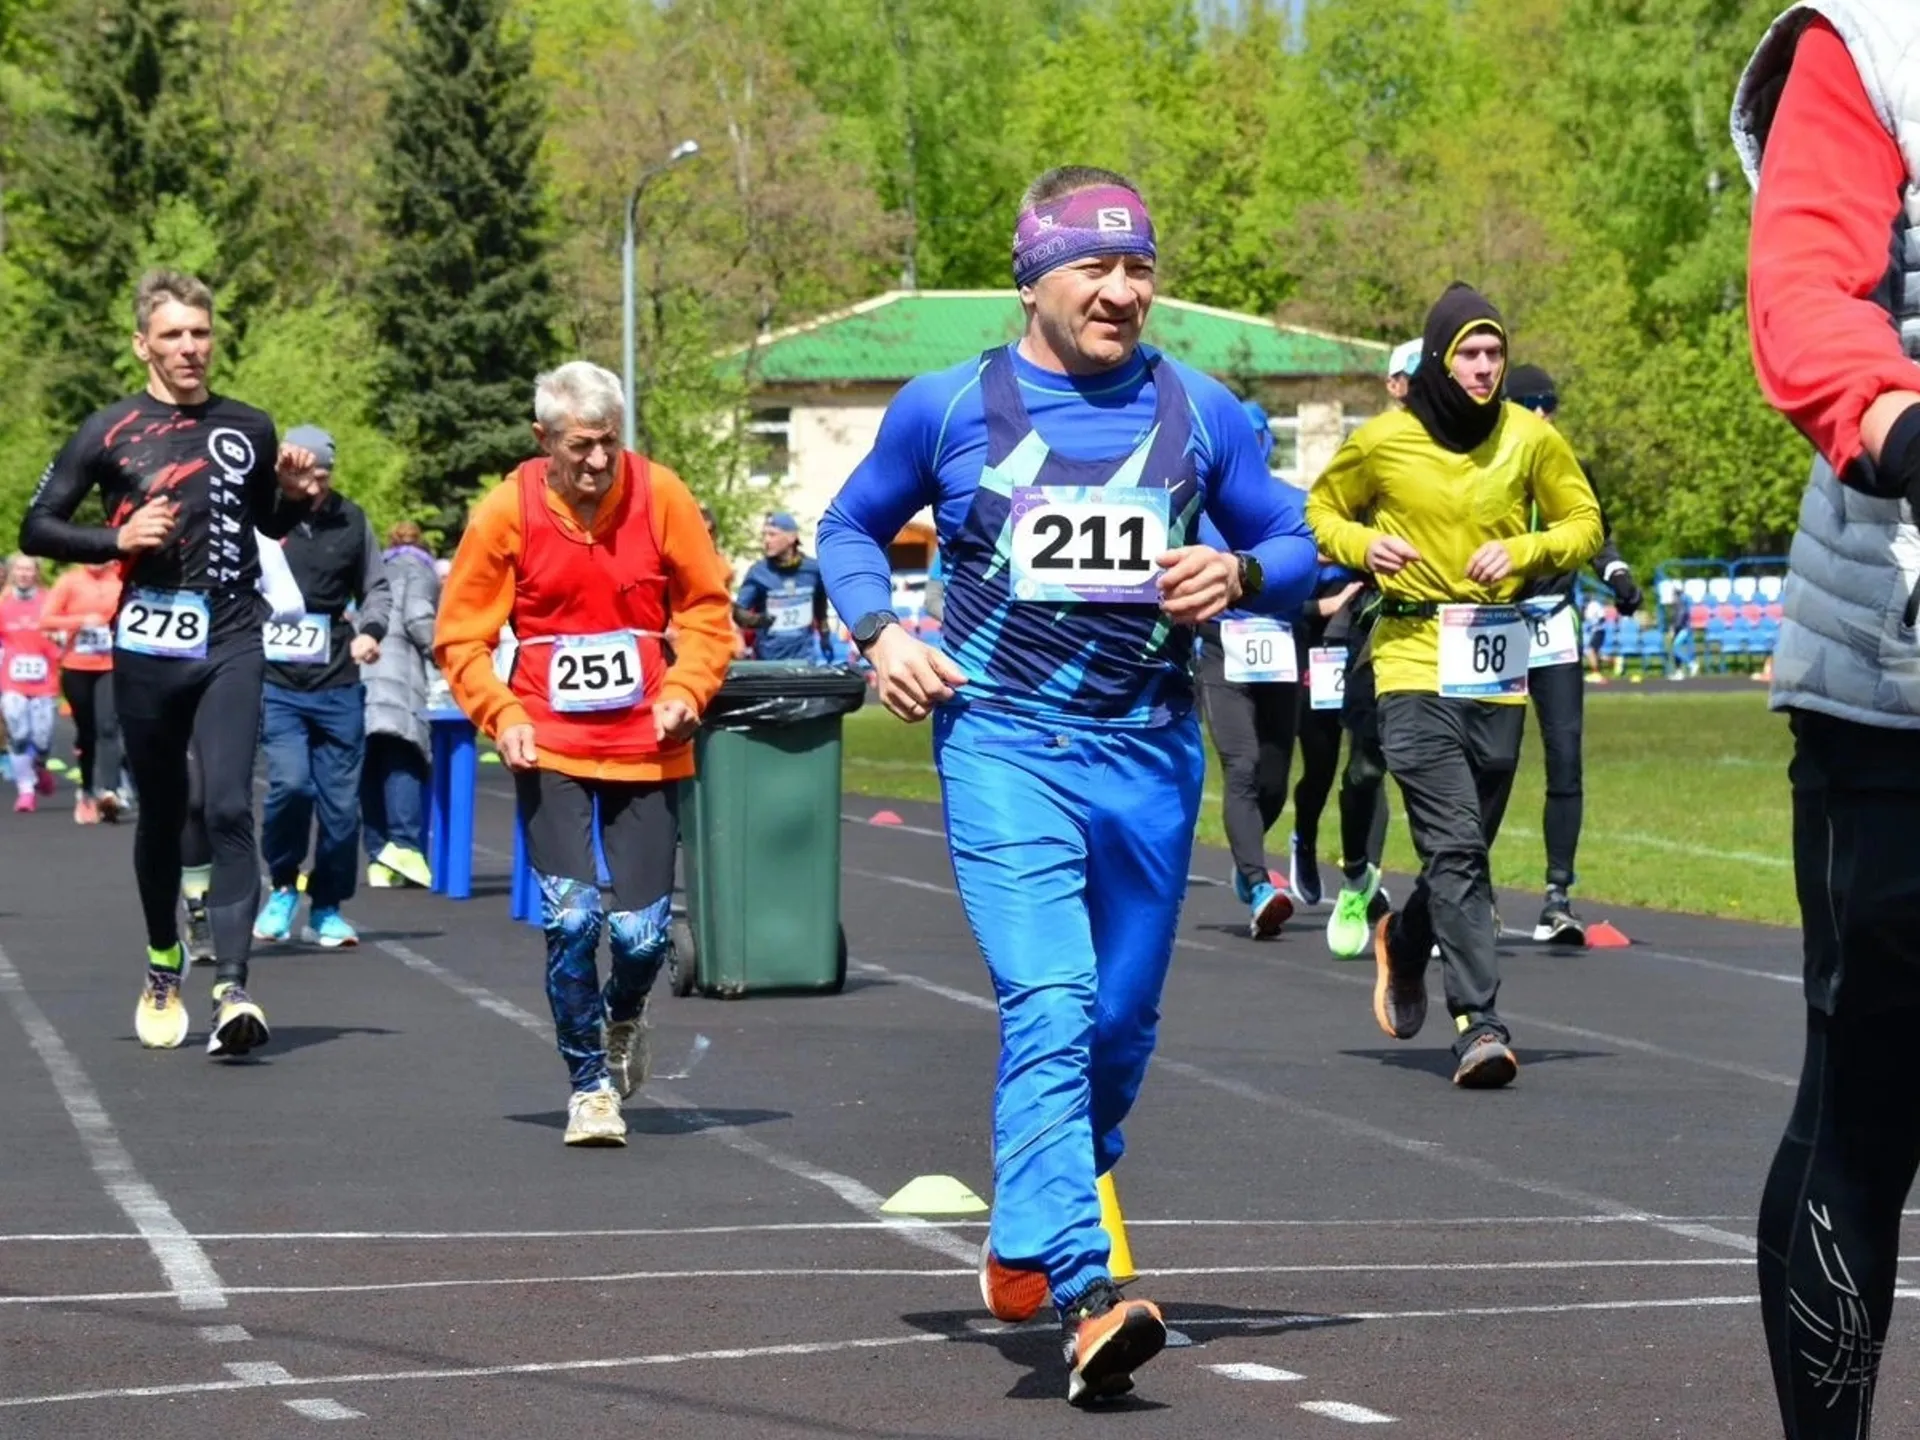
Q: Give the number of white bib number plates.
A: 11